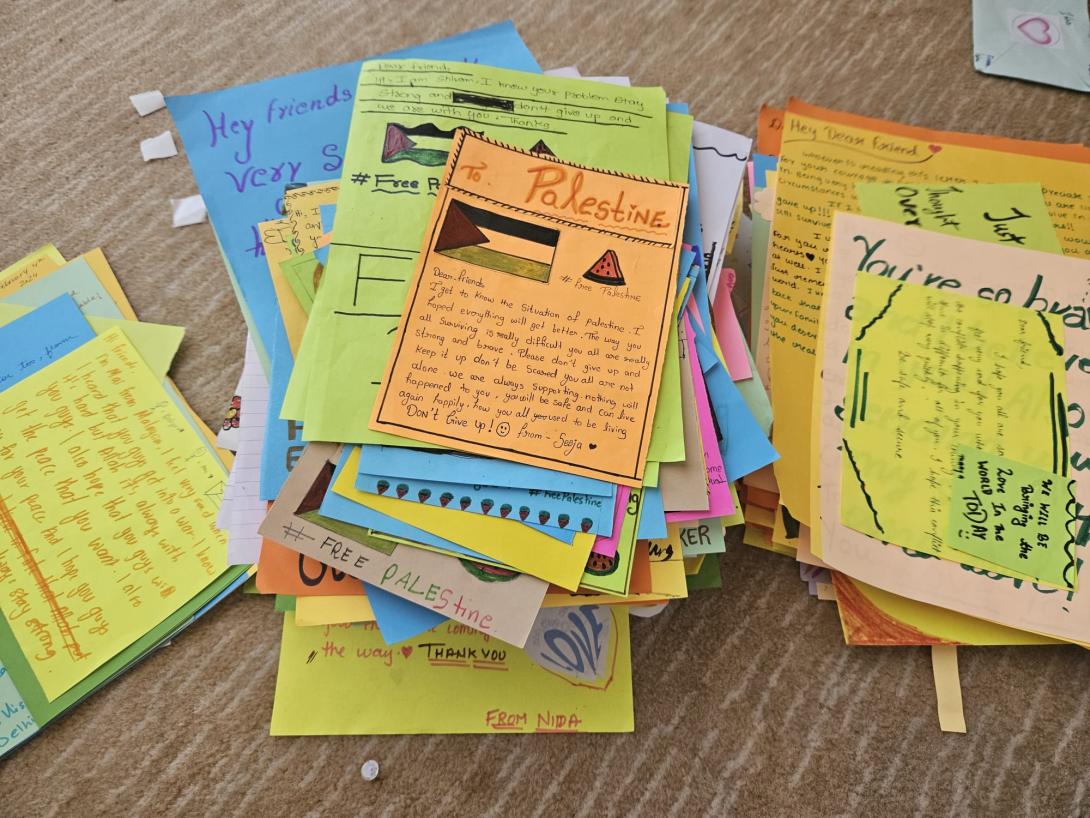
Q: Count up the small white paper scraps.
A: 3